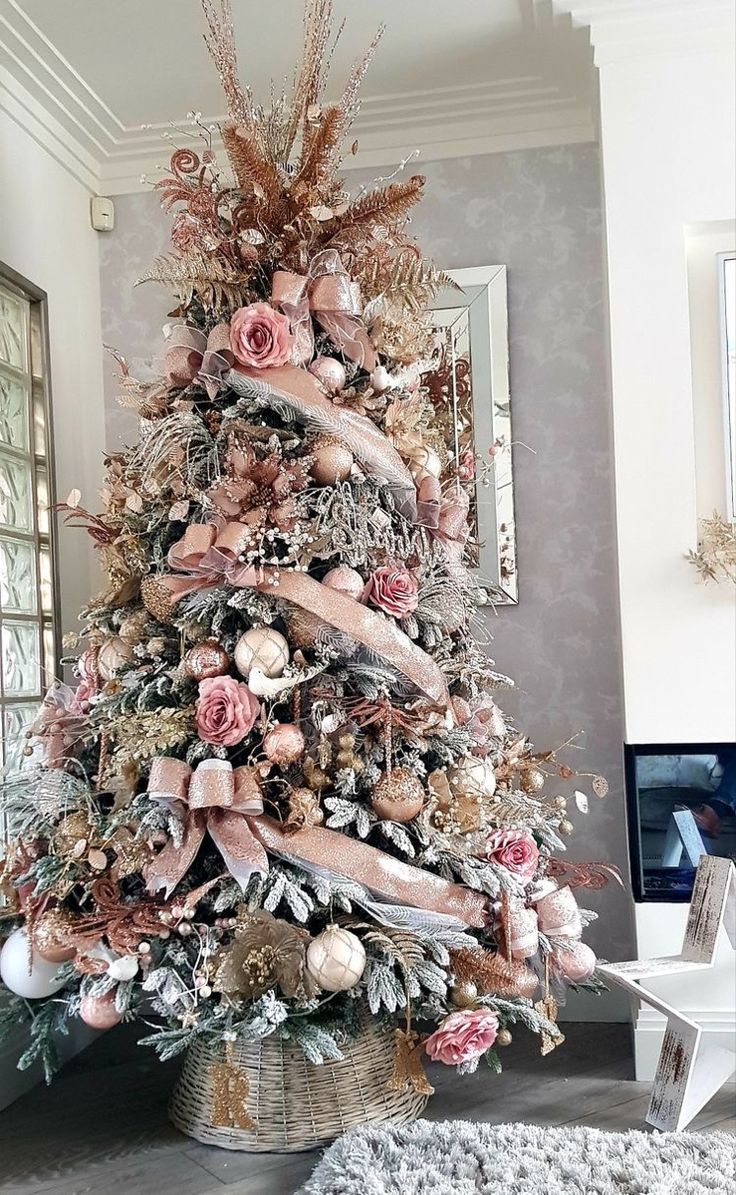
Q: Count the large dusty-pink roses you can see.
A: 5